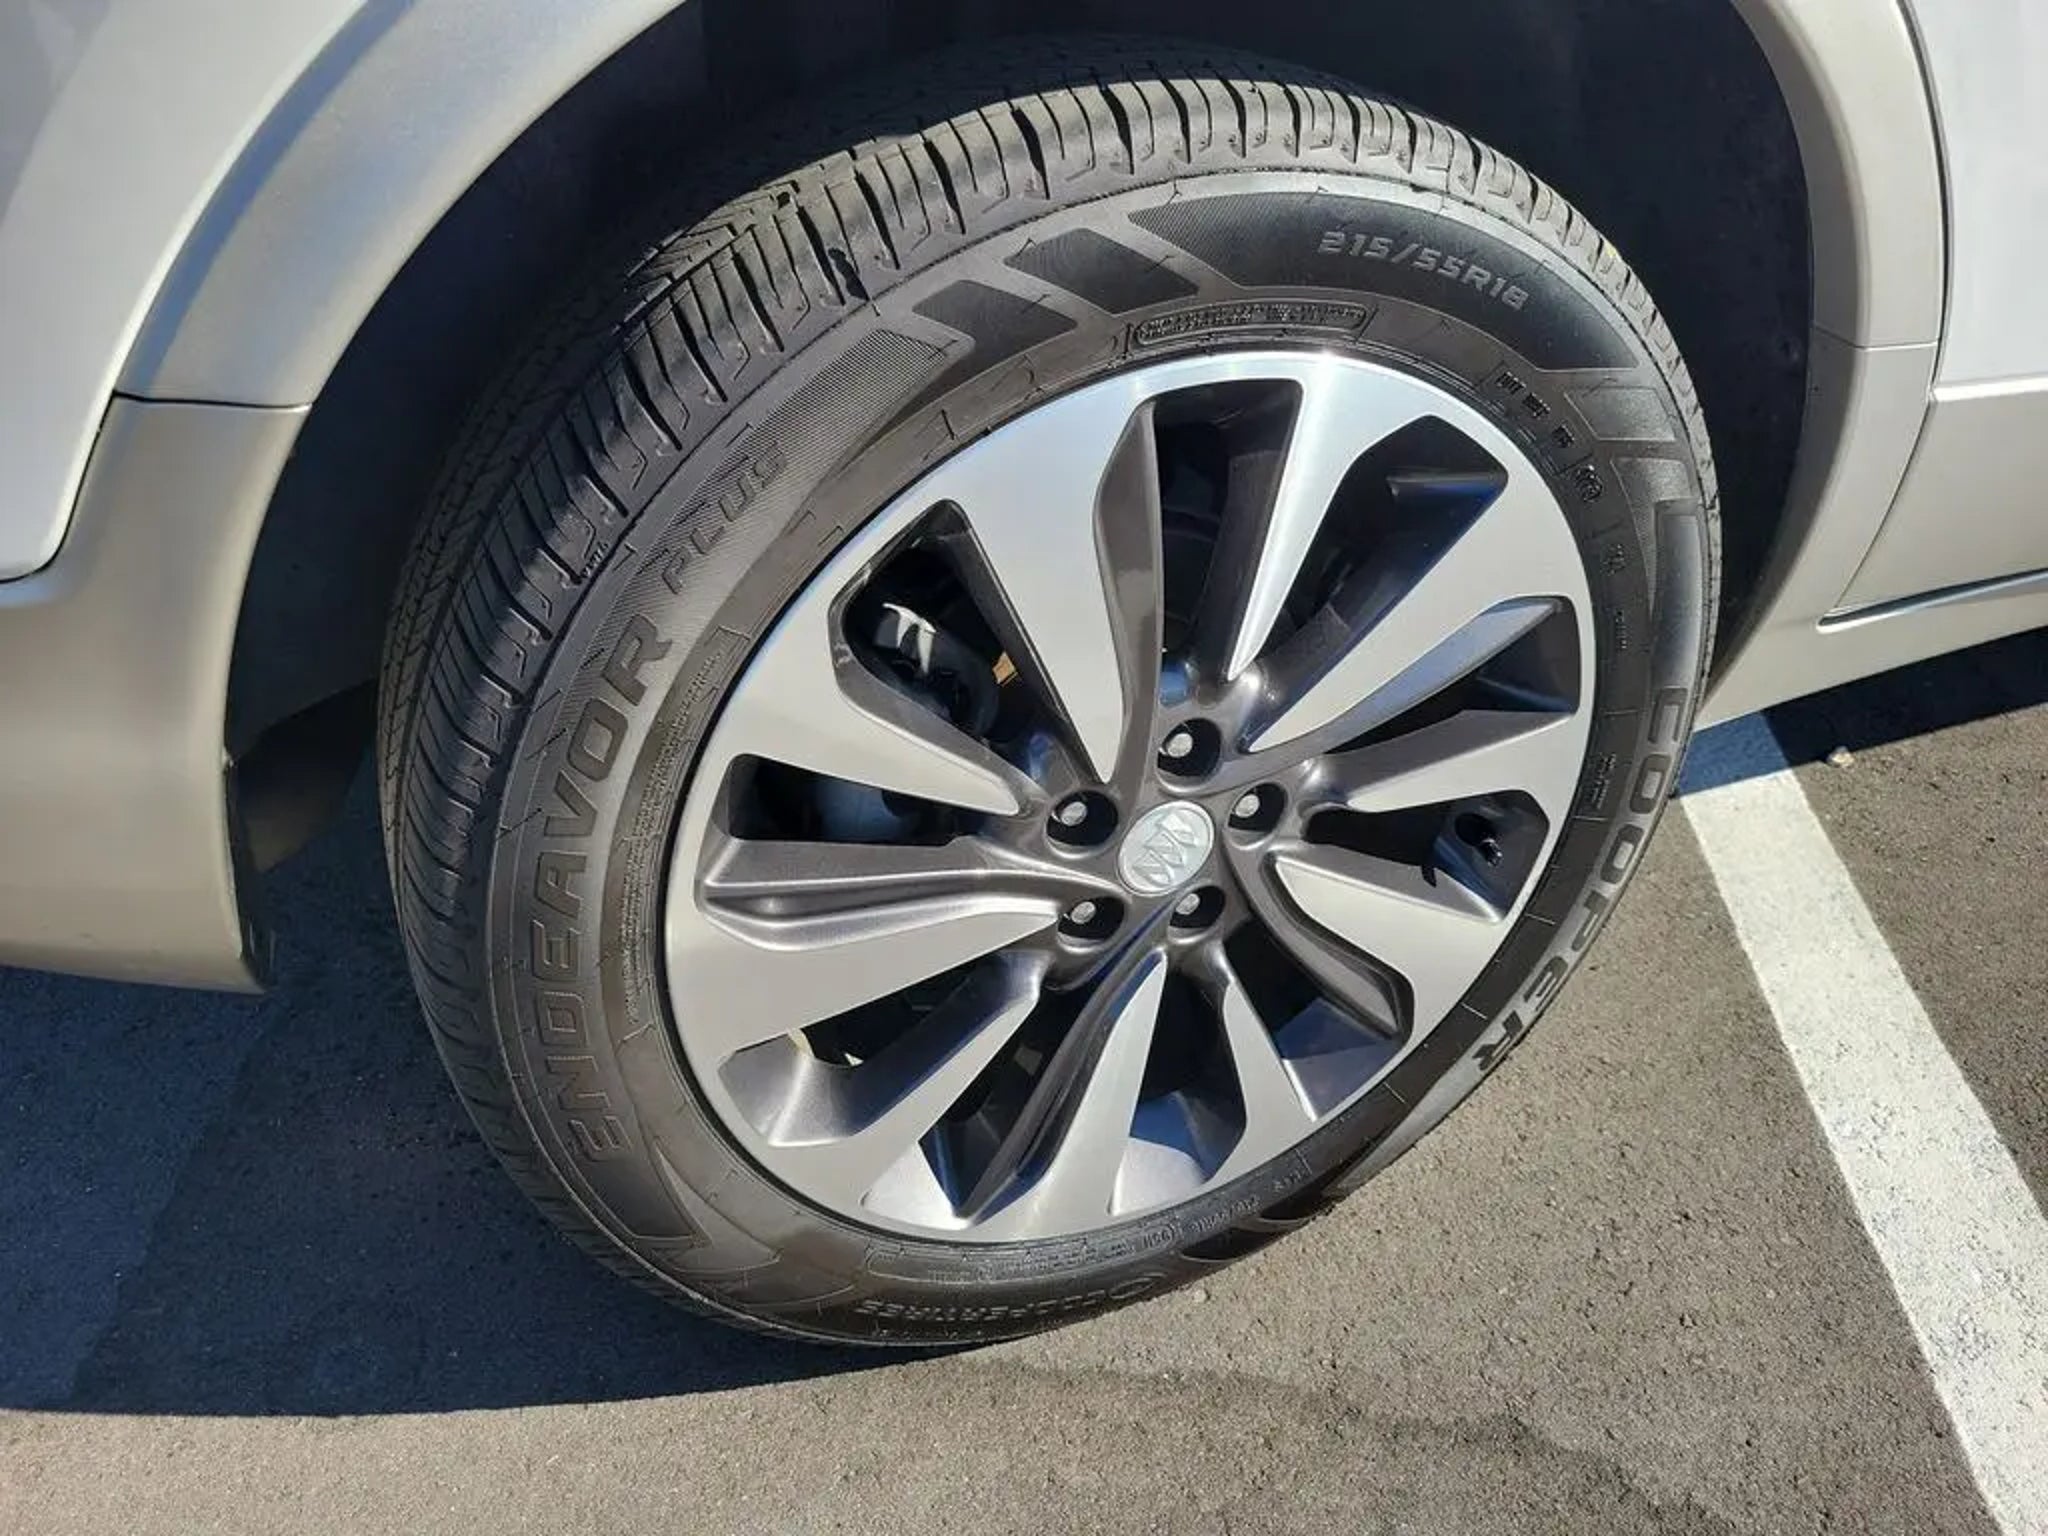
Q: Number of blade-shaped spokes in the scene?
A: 10